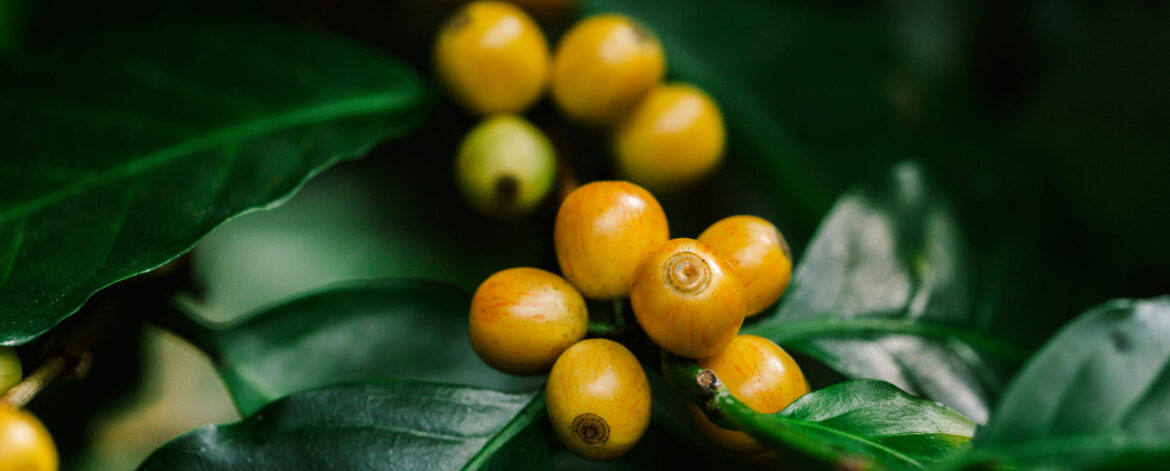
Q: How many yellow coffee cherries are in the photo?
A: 10